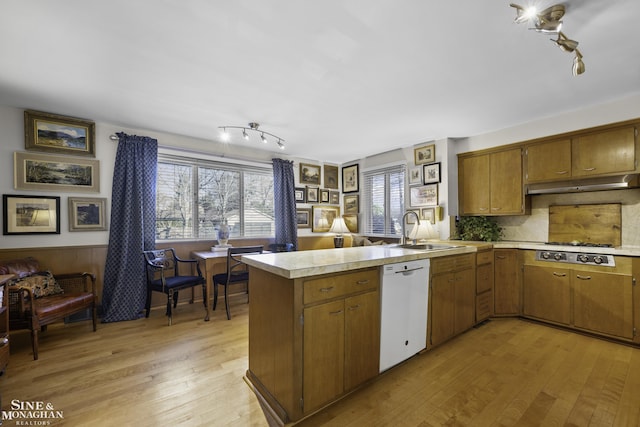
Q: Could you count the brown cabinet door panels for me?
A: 11